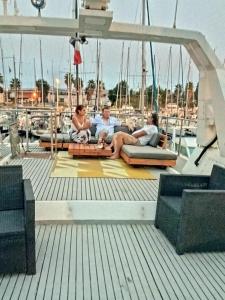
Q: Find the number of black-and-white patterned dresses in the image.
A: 1